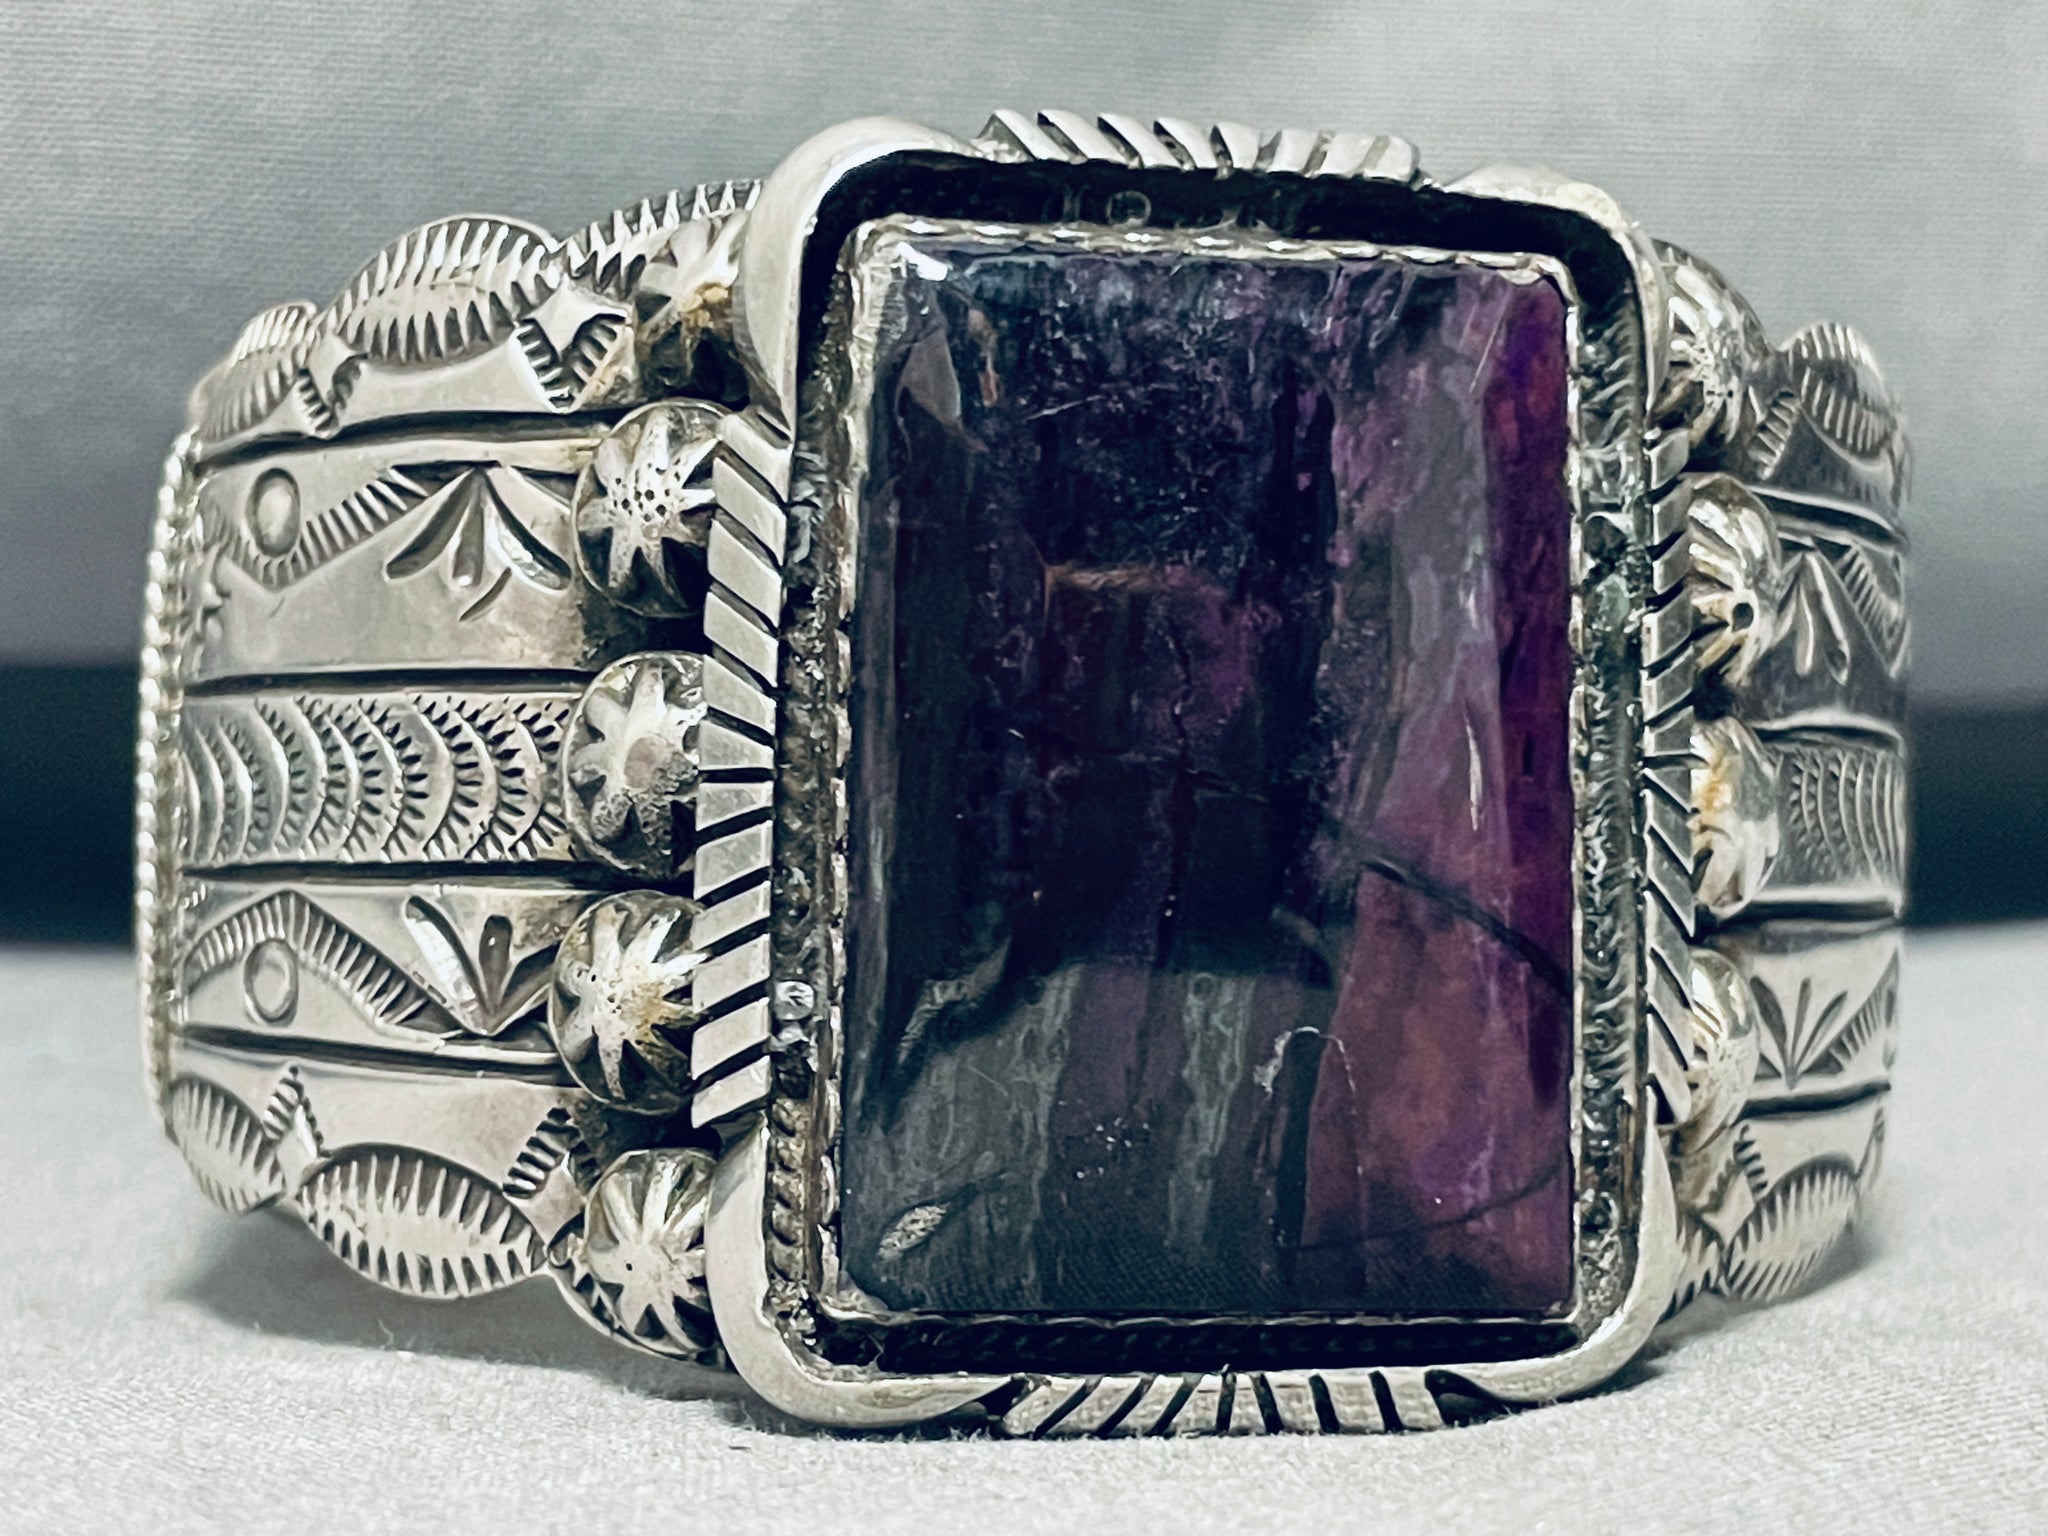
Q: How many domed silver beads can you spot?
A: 9